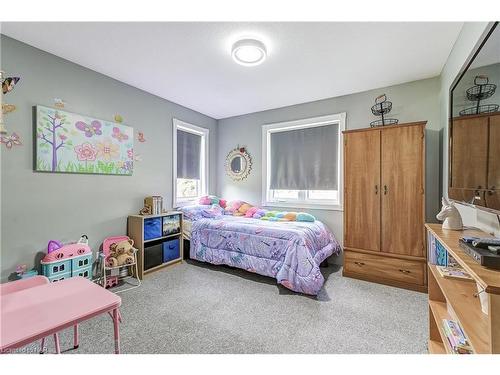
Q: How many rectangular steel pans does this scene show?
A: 0